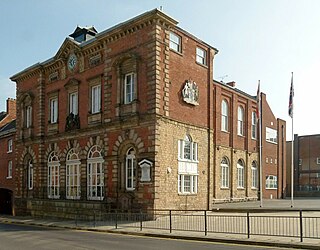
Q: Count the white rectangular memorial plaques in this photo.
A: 1